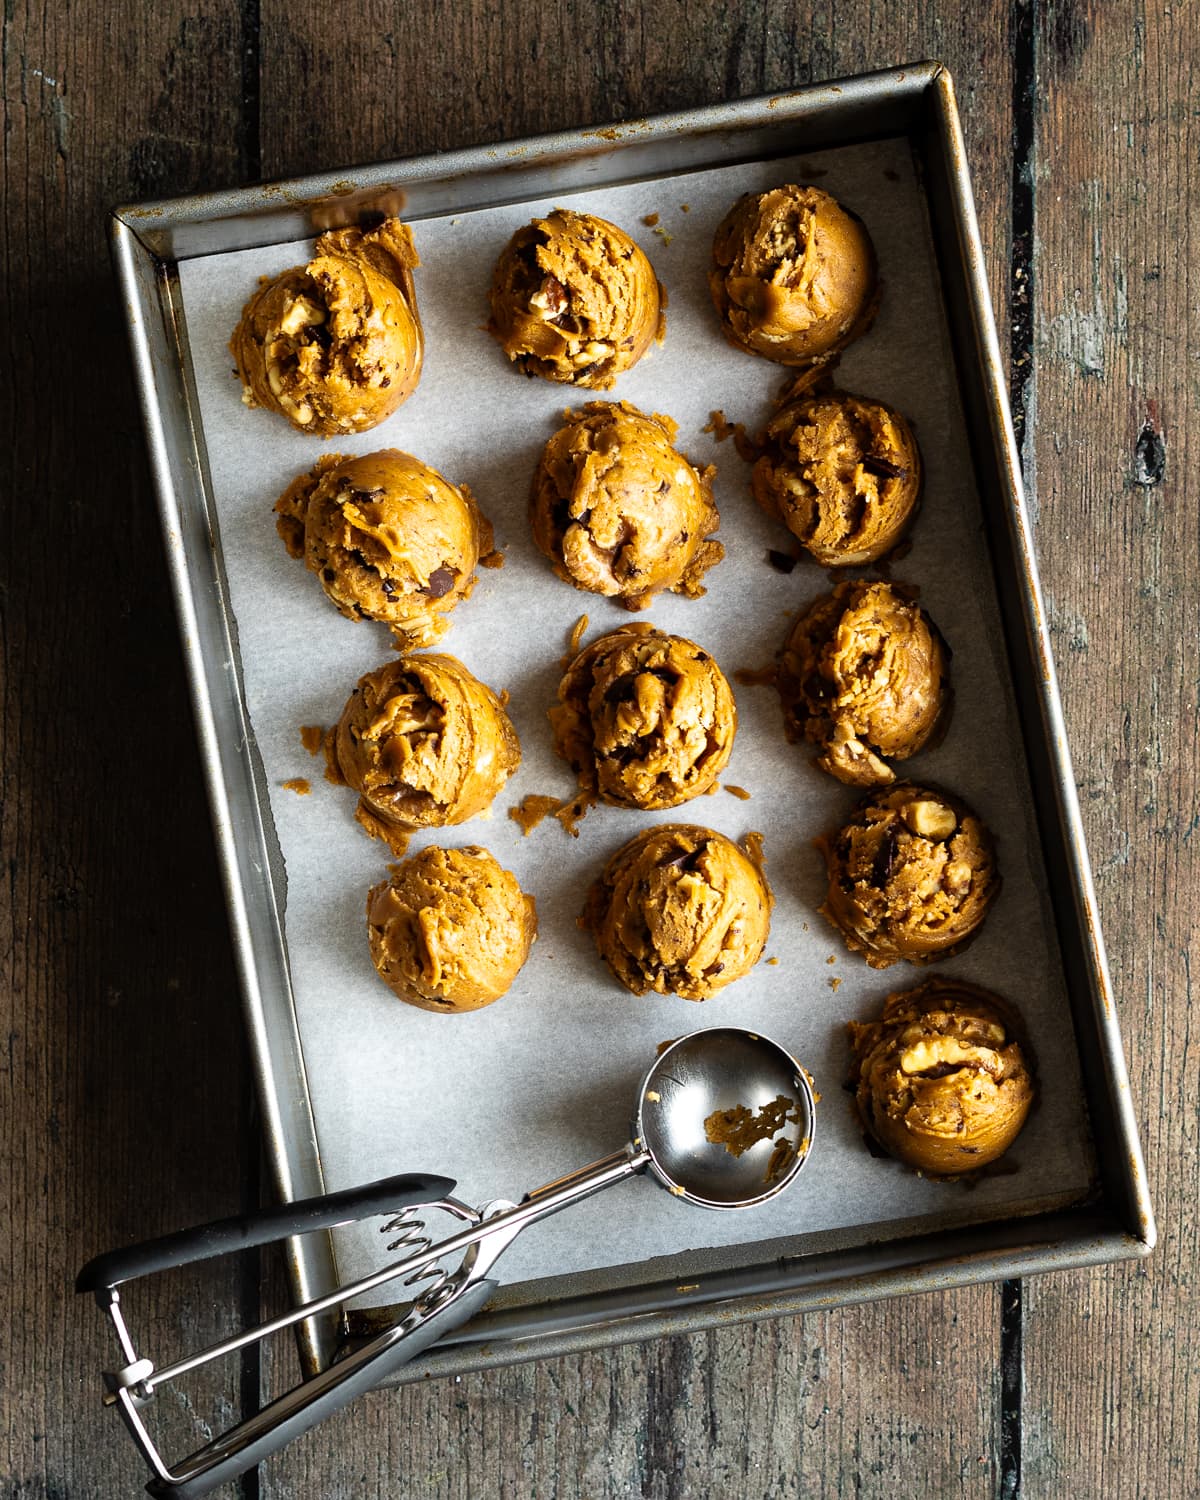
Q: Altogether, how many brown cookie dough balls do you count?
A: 13